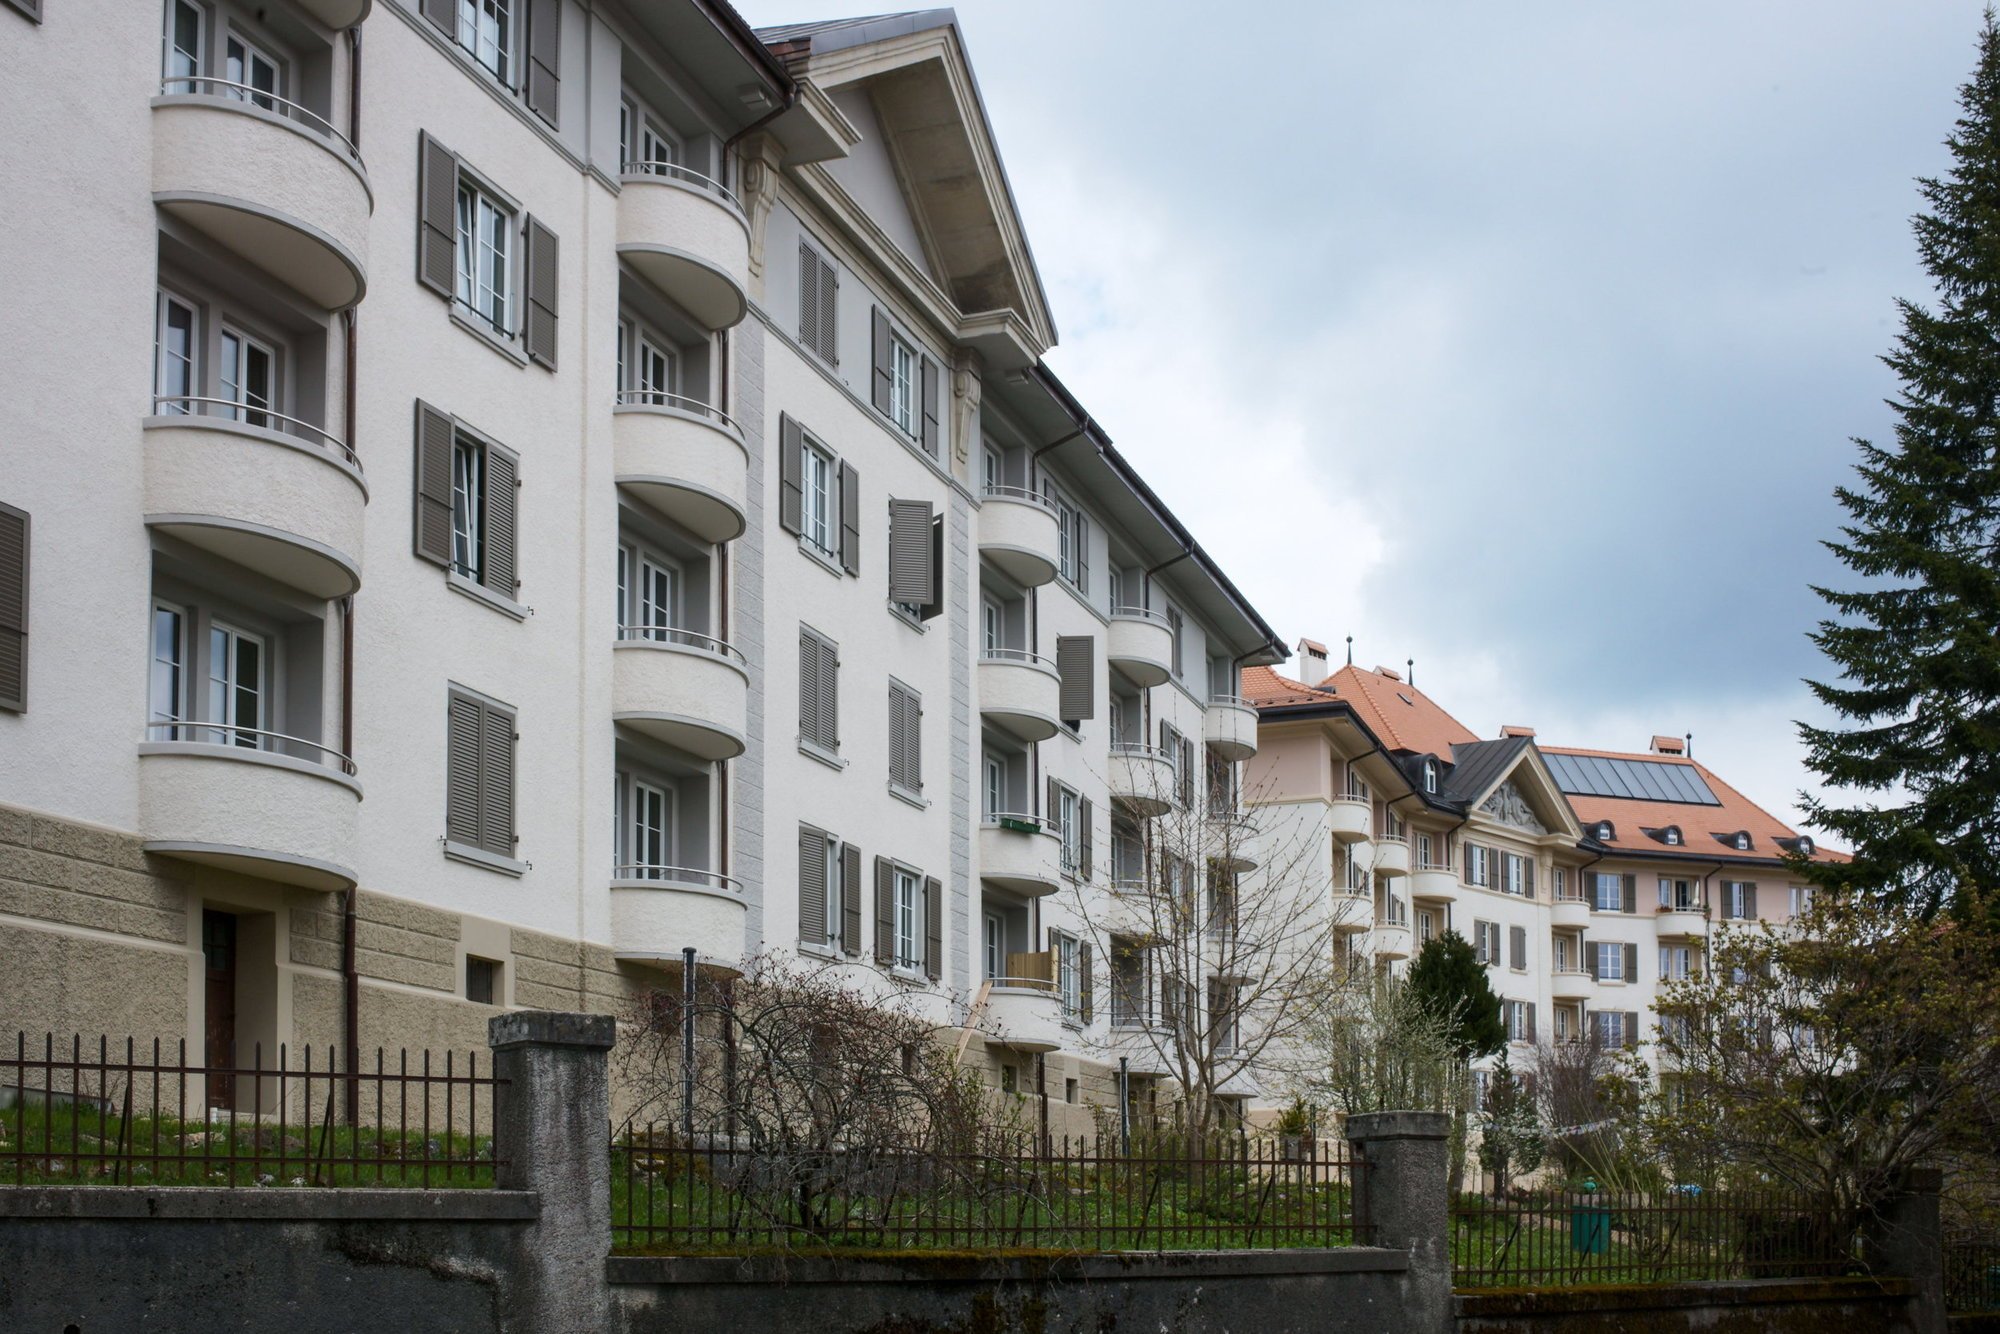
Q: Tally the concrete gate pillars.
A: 3